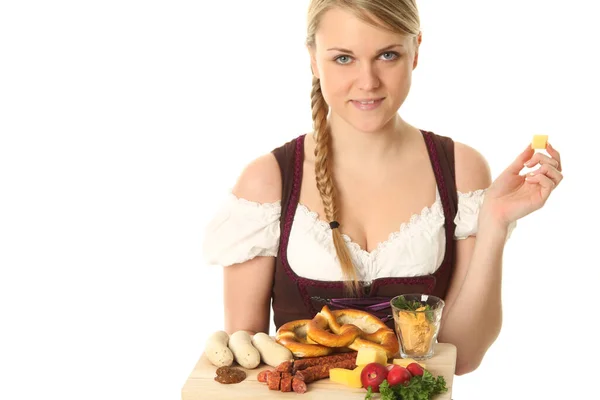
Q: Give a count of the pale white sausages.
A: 3